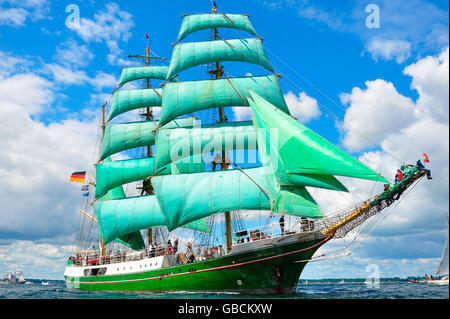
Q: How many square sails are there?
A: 10